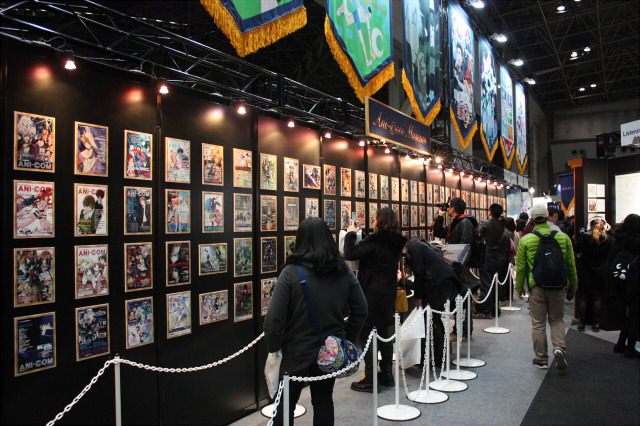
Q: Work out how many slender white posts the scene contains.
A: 10